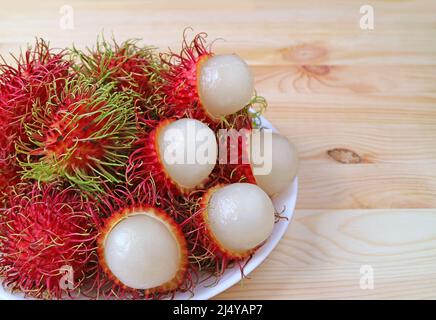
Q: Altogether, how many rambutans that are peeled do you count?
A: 5